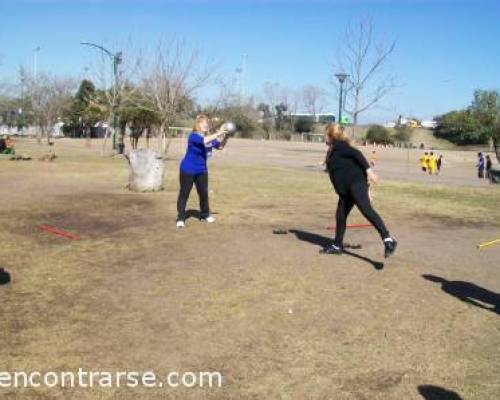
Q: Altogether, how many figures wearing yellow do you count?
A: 2